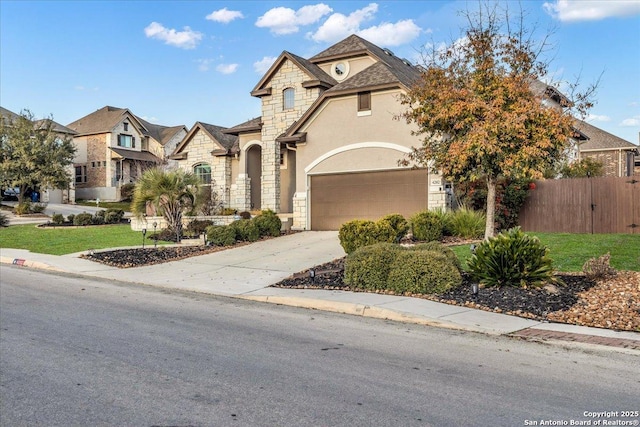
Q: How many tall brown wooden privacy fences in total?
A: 1